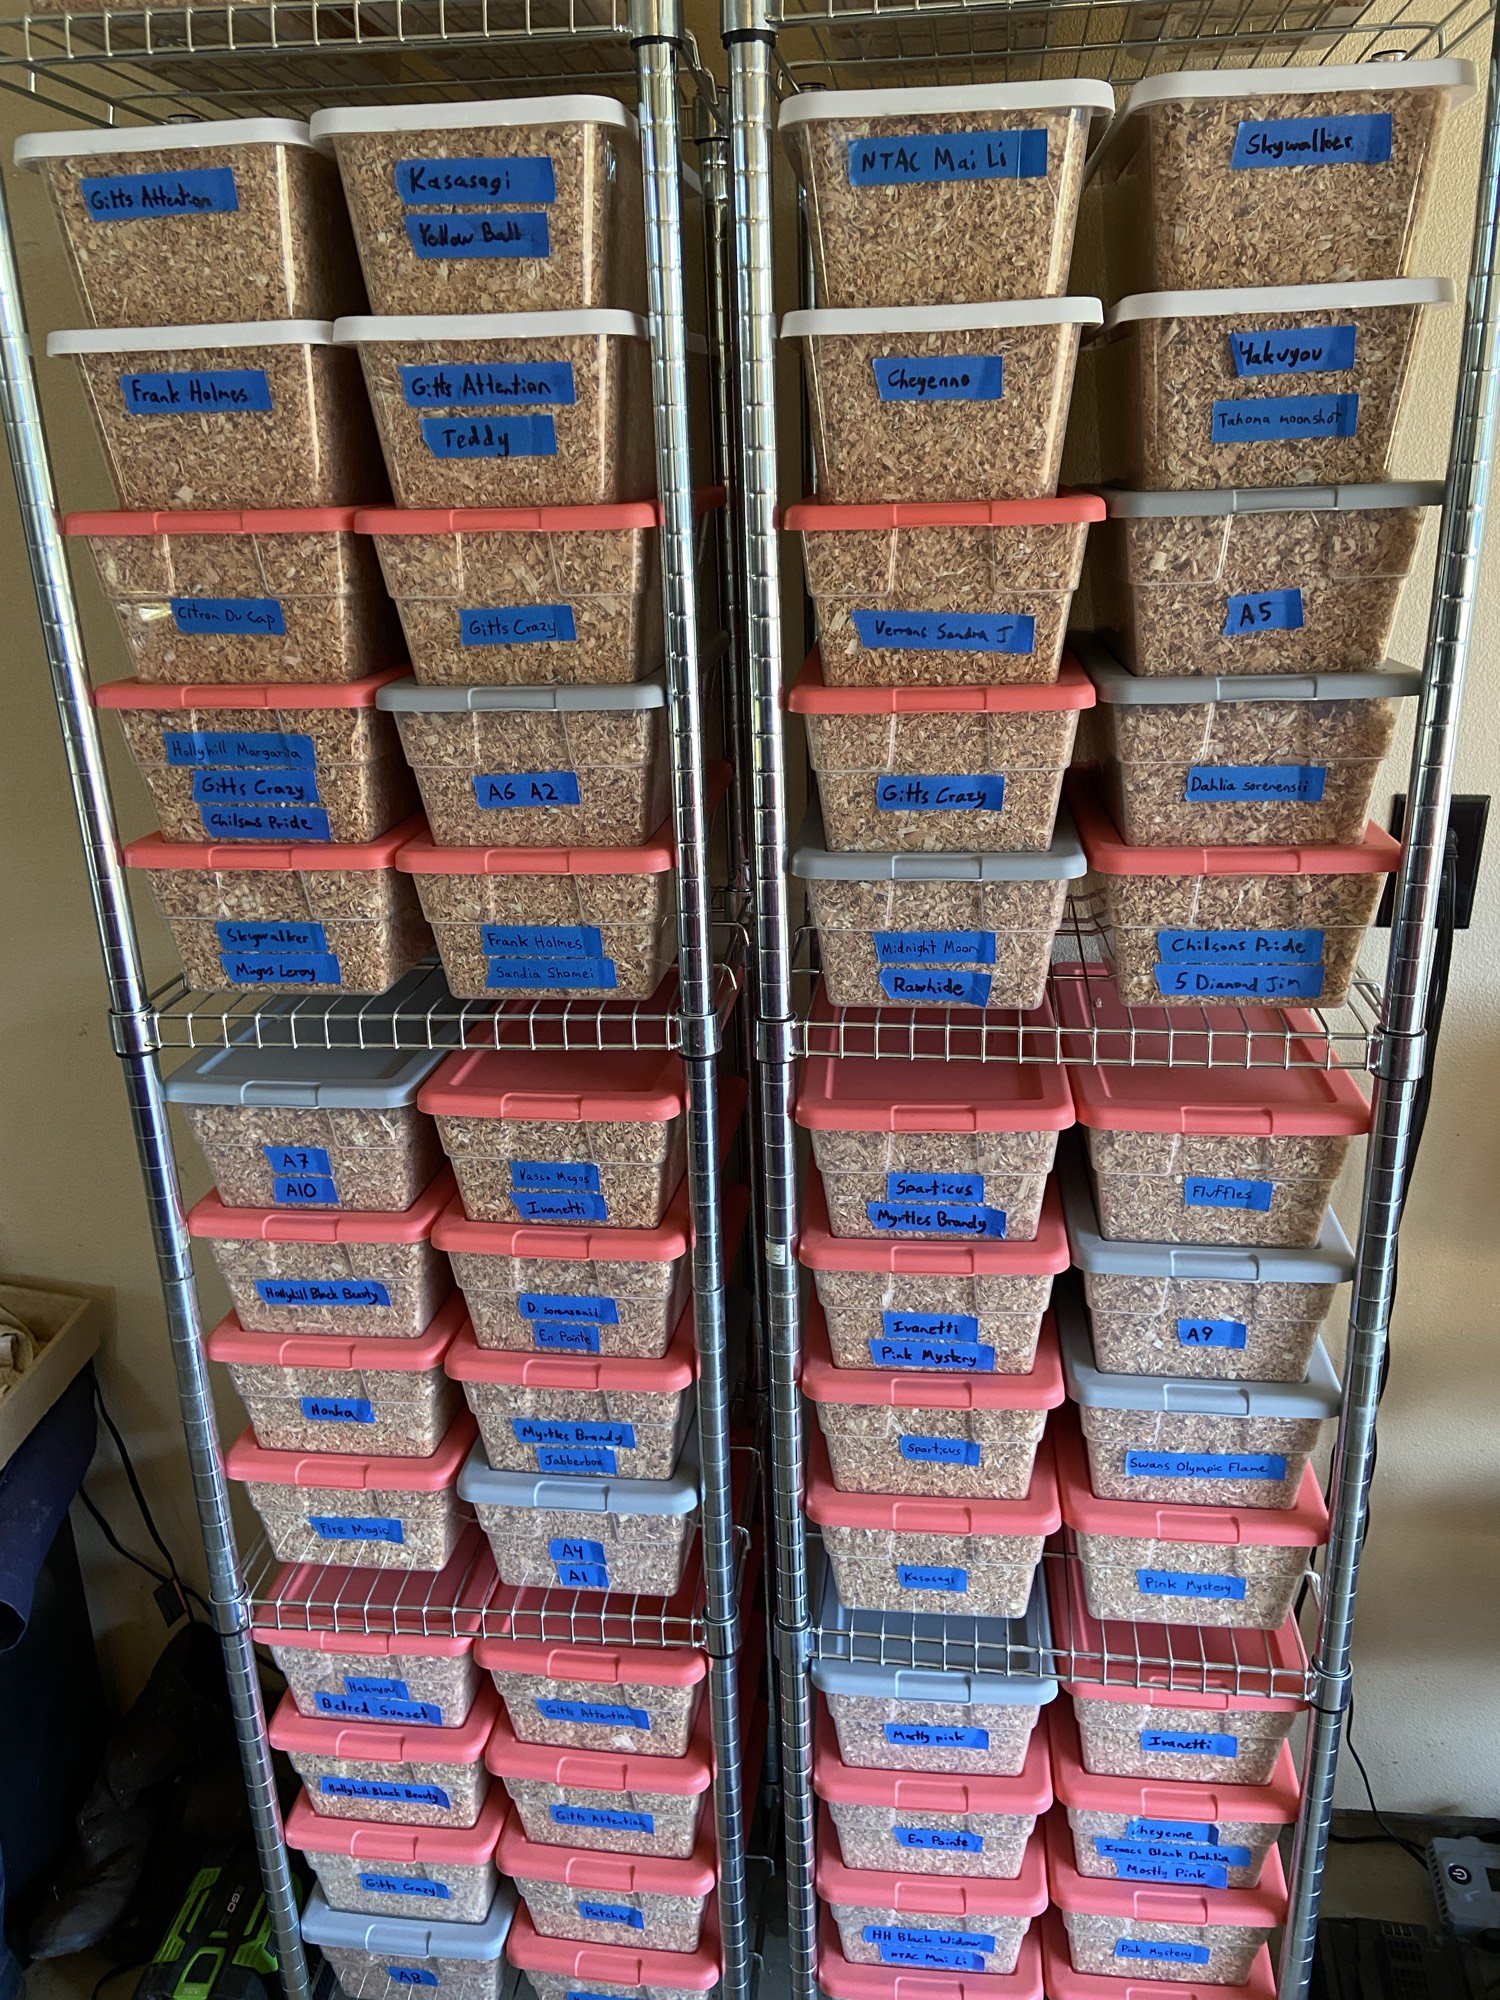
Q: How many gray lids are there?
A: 10